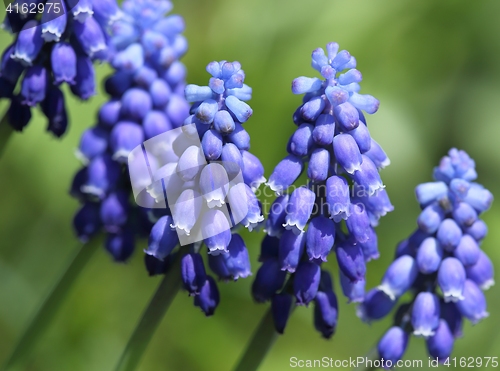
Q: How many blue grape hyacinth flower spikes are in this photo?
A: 5